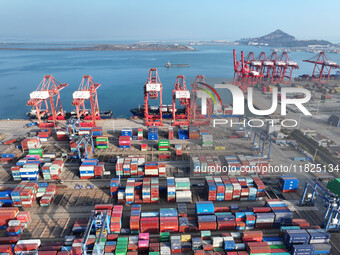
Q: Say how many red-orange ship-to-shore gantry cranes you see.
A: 12